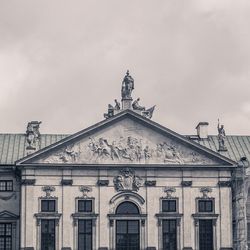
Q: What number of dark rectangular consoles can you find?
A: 6